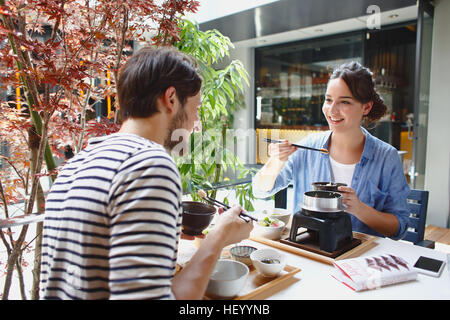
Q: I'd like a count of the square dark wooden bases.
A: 1